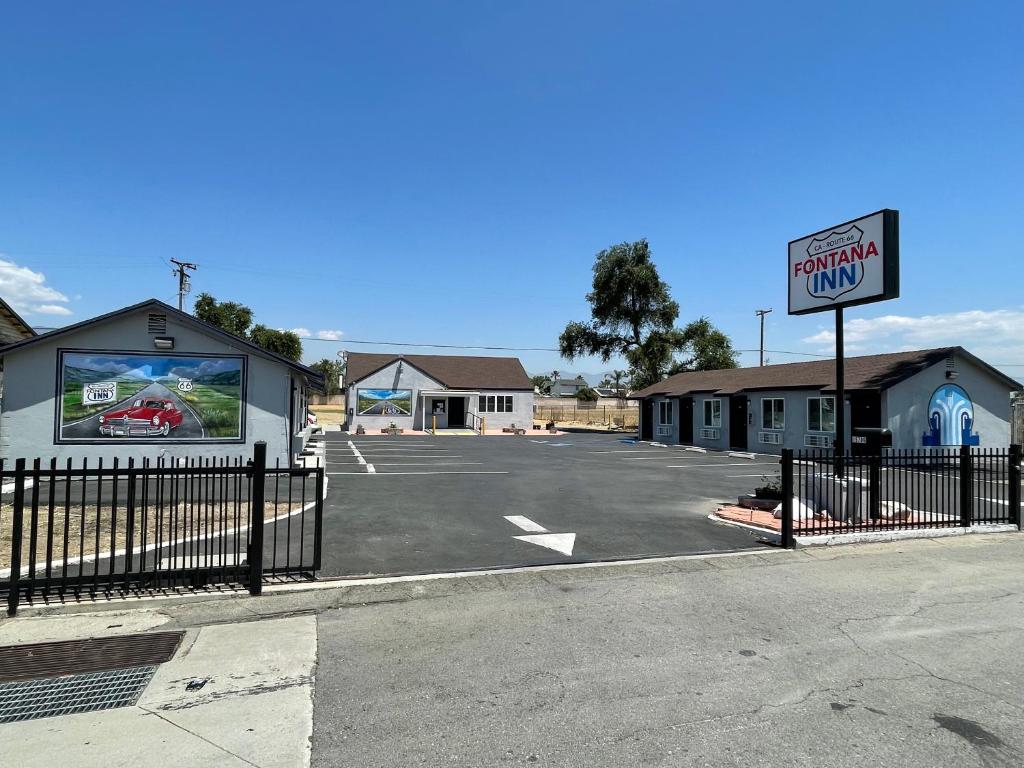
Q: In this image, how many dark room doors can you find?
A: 4